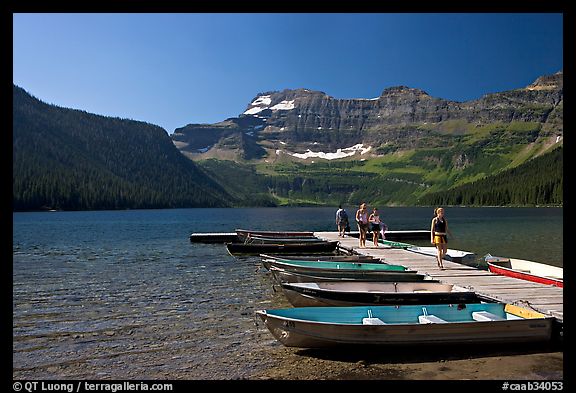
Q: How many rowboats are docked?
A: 11